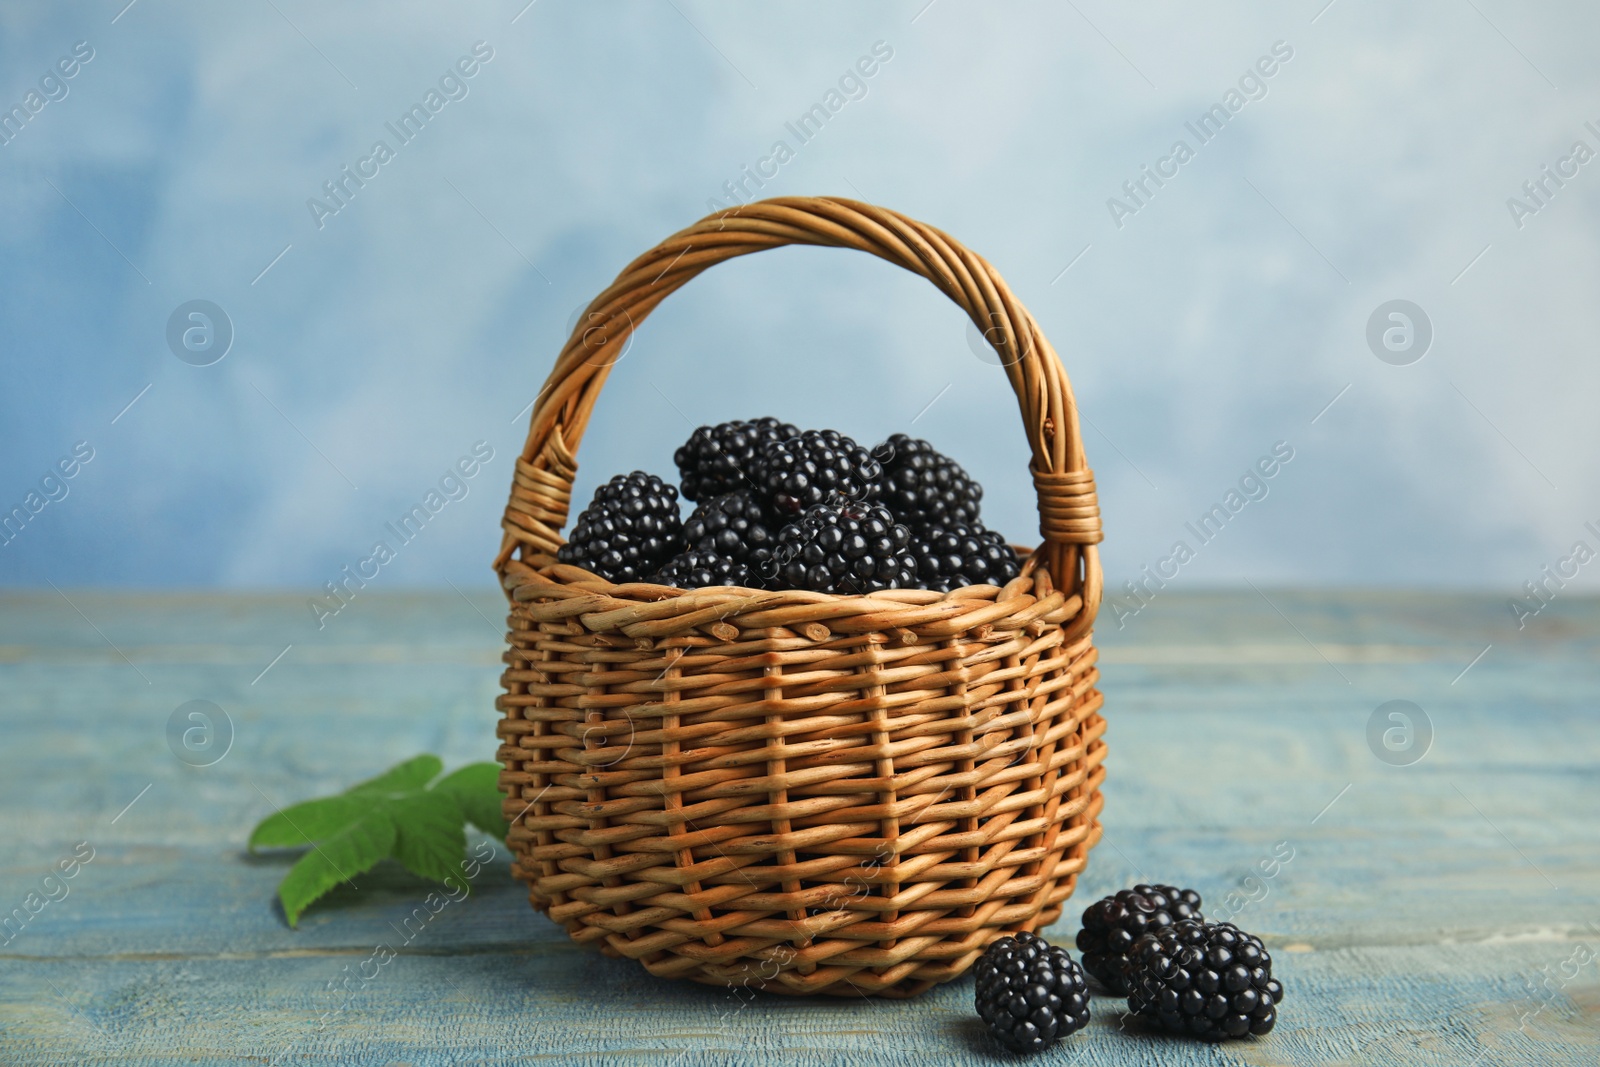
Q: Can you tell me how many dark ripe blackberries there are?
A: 11